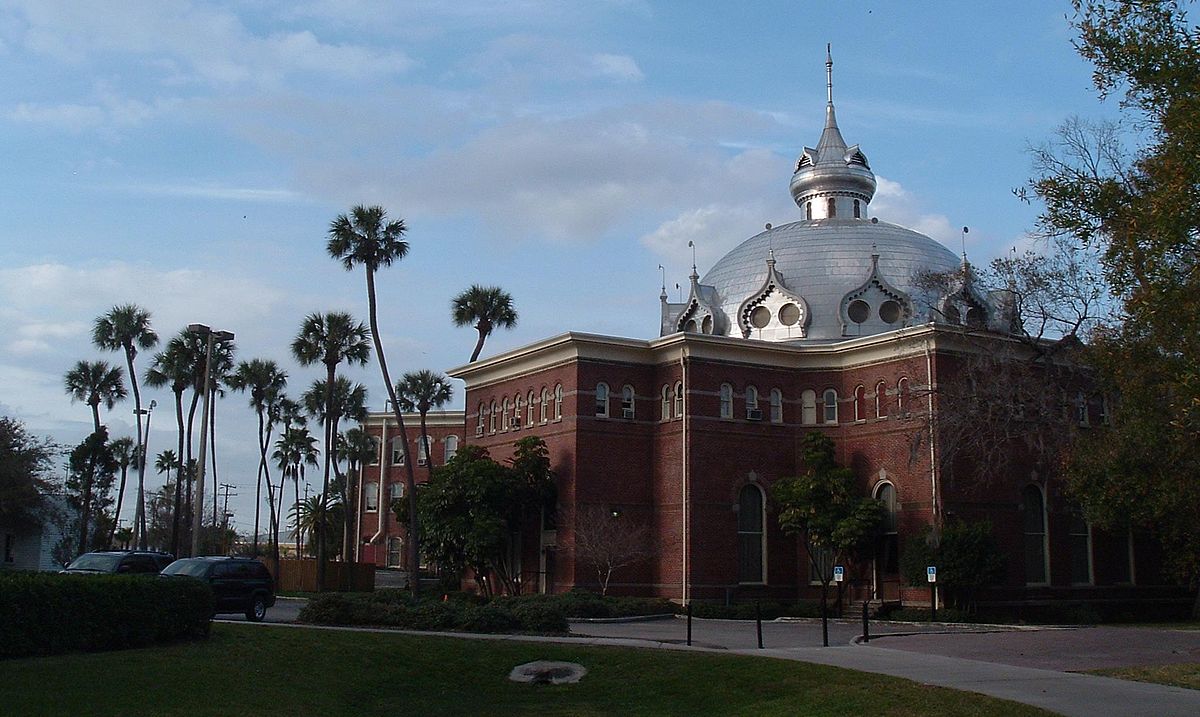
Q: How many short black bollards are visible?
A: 4